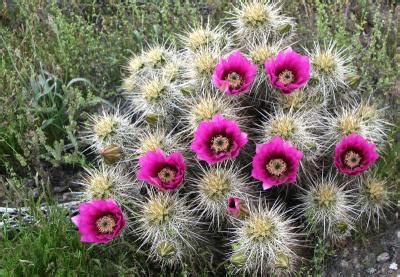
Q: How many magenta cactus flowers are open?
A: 7